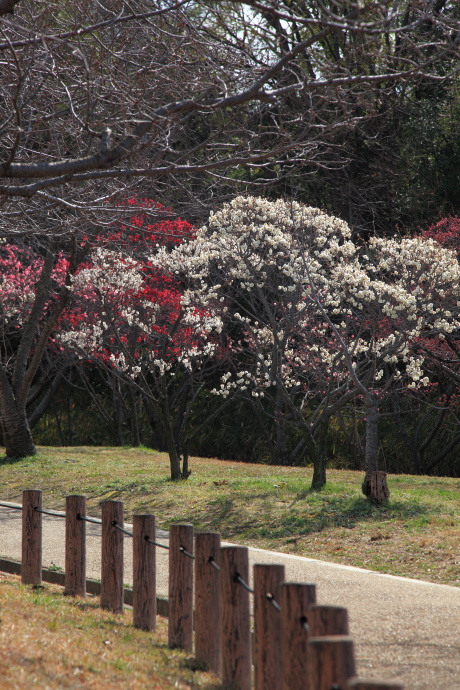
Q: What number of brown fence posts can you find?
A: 12